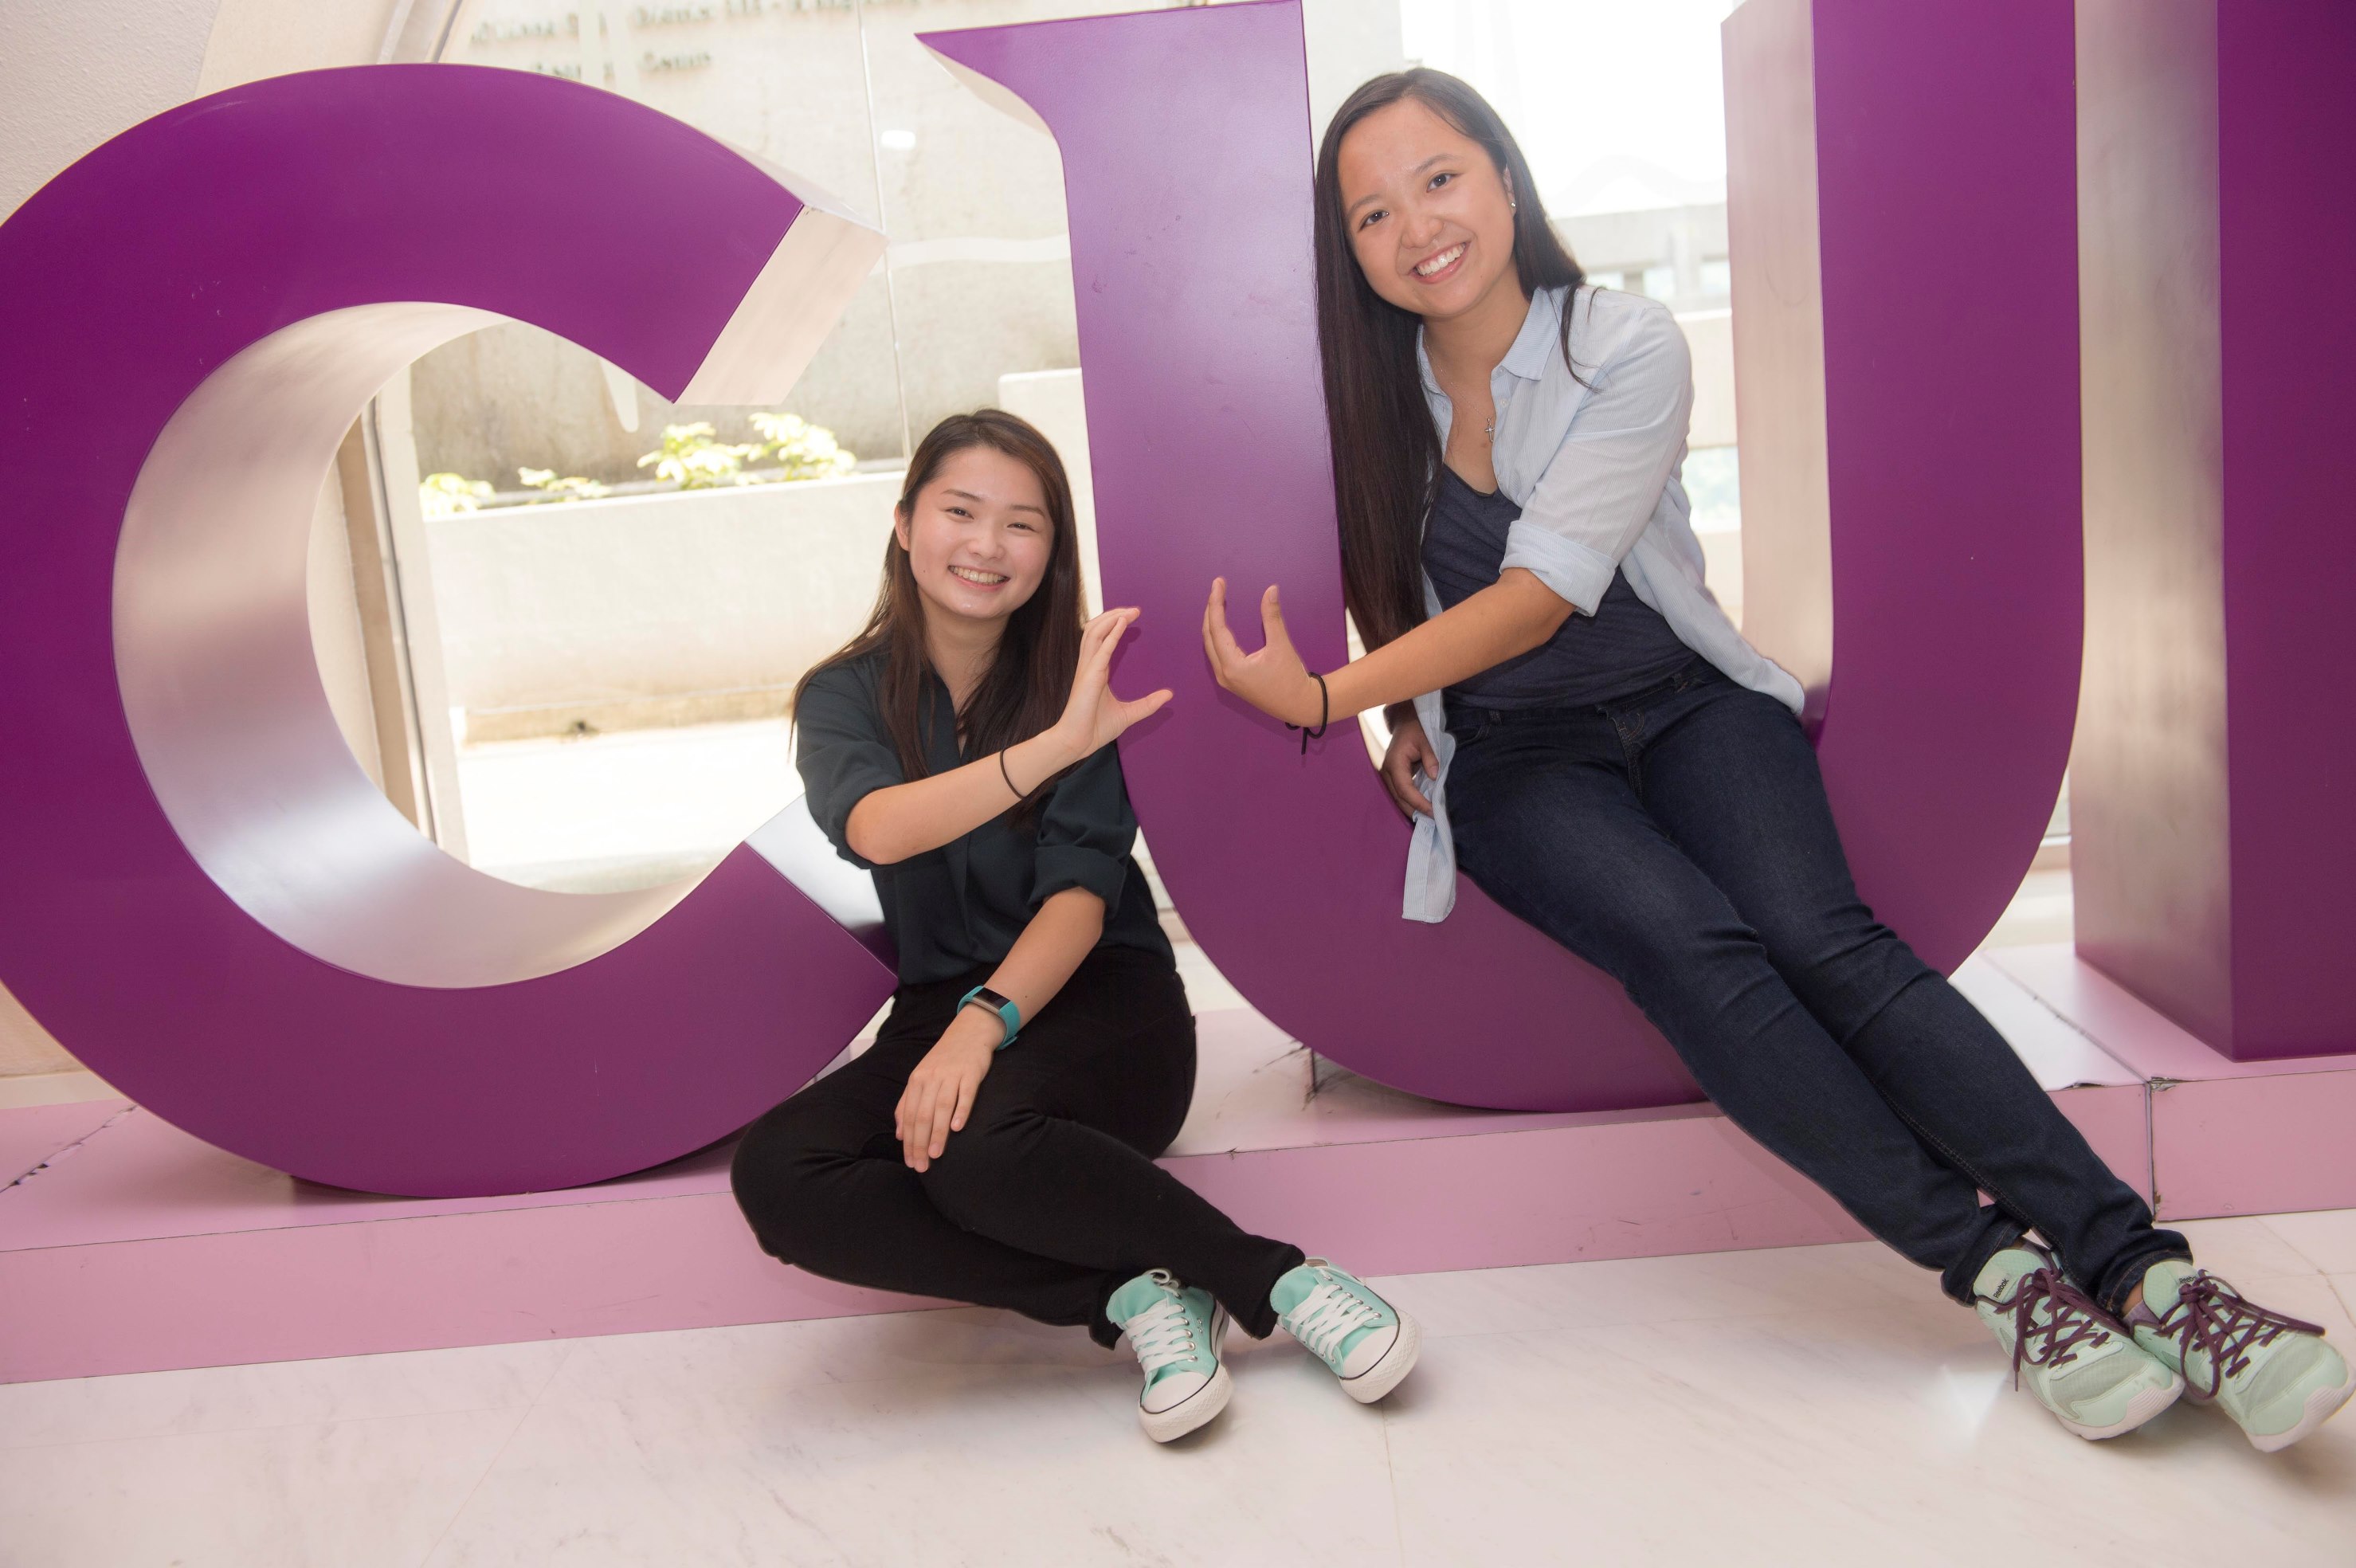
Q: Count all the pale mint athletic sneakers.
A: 2